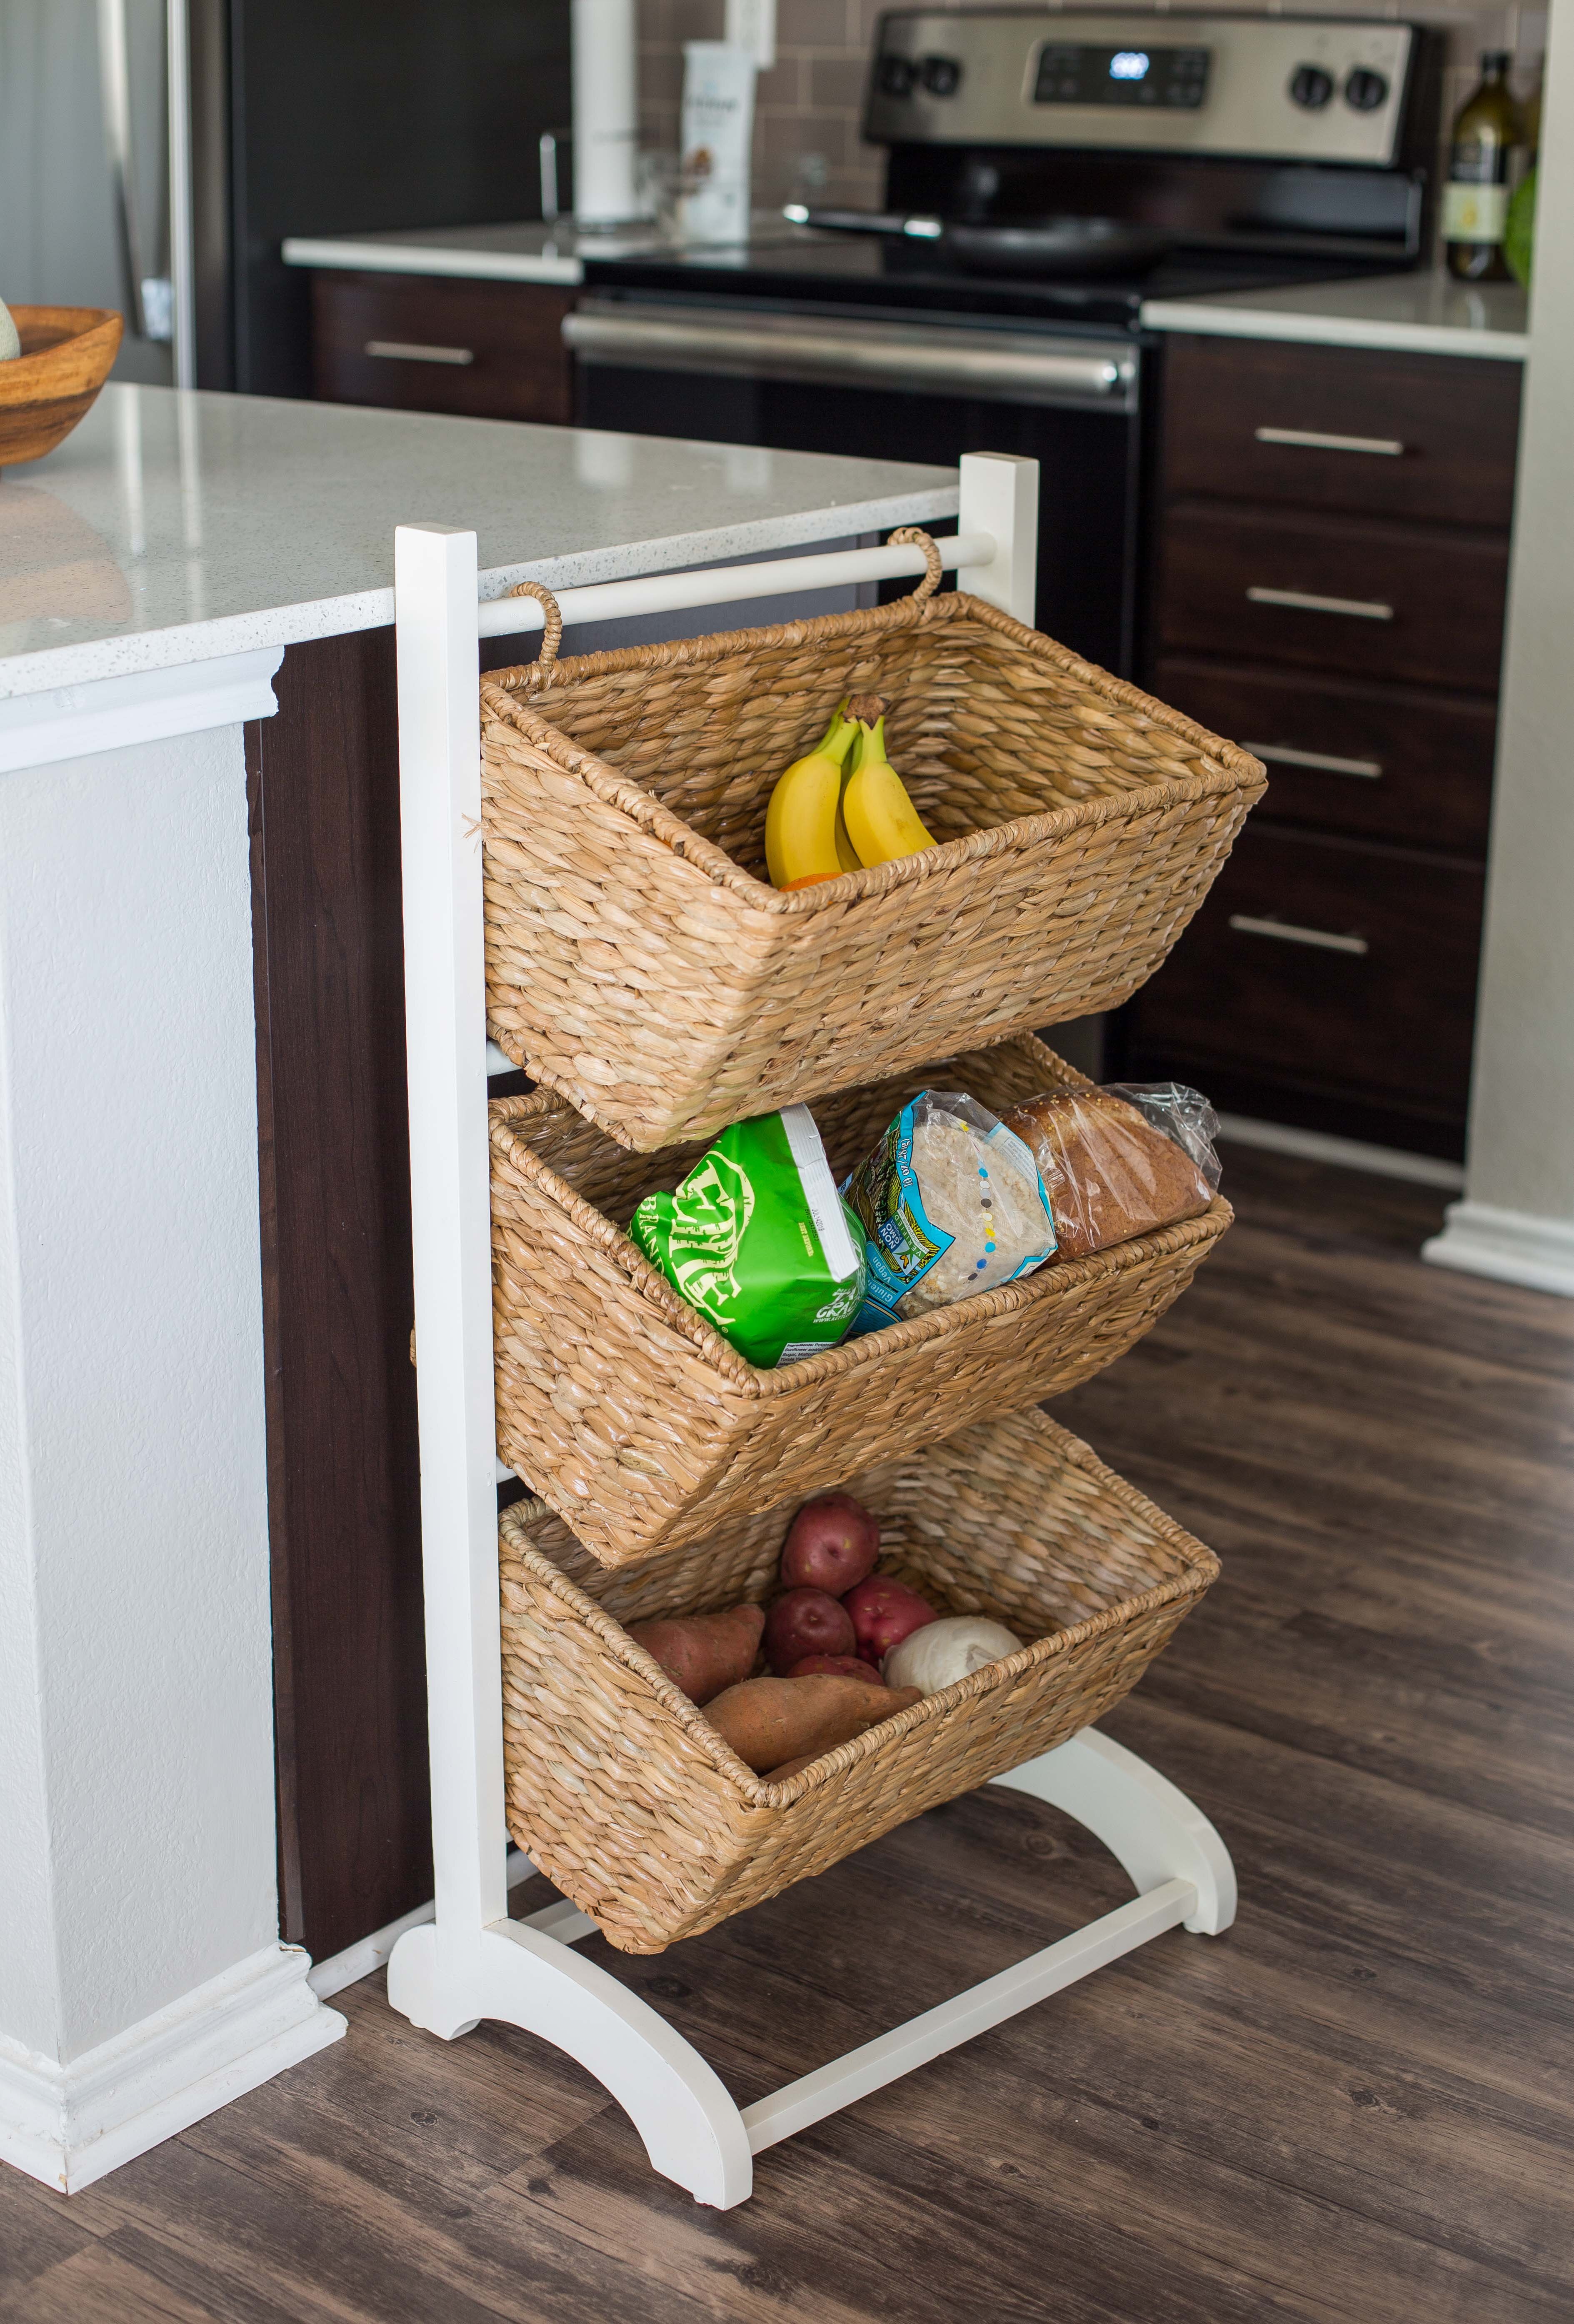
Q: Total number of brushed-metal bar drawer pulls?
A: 5